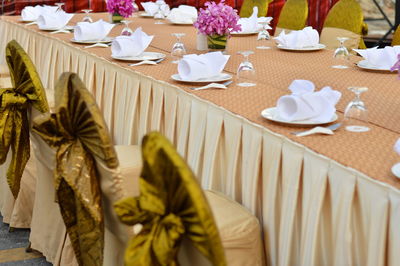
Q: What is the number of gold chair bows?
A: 3